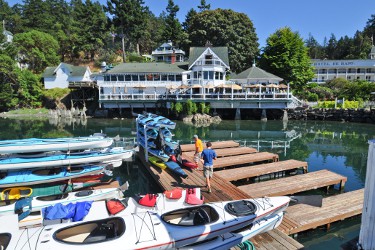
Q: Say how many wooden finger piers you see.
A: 6